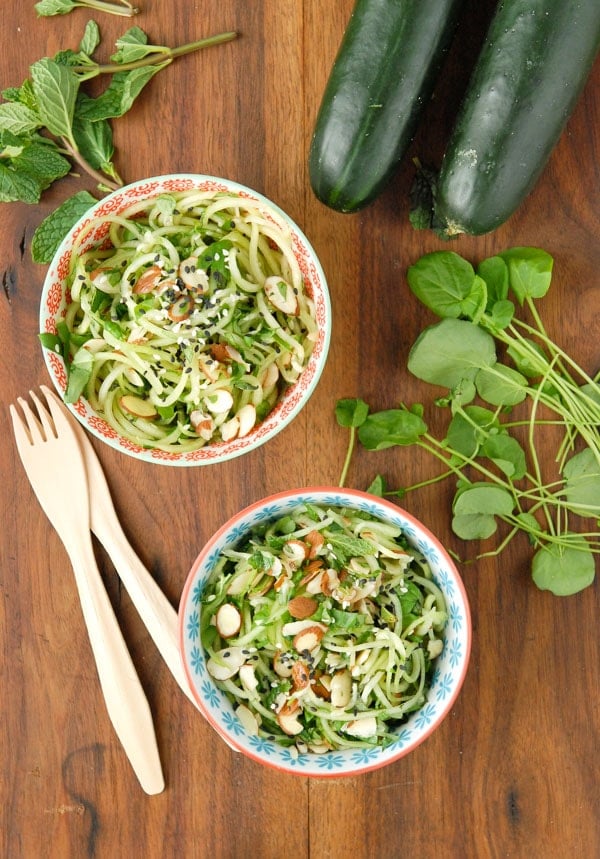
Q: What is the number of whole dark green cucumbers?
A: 2